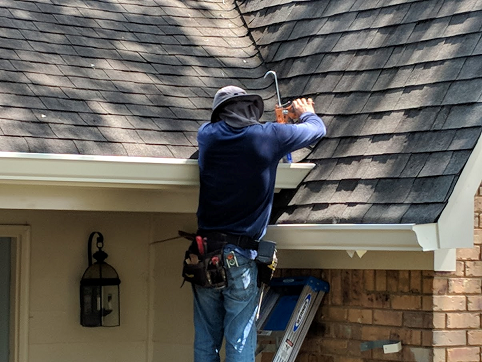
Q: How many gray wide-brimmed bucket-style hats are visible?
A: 1